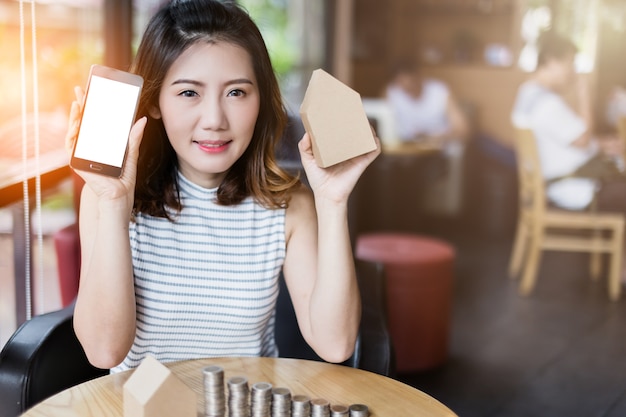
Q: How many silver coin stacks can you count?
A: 8